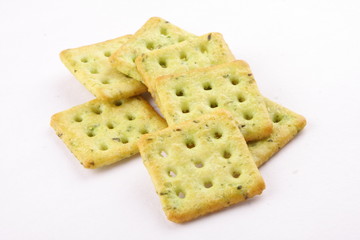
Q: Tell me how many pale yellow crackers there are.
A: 7